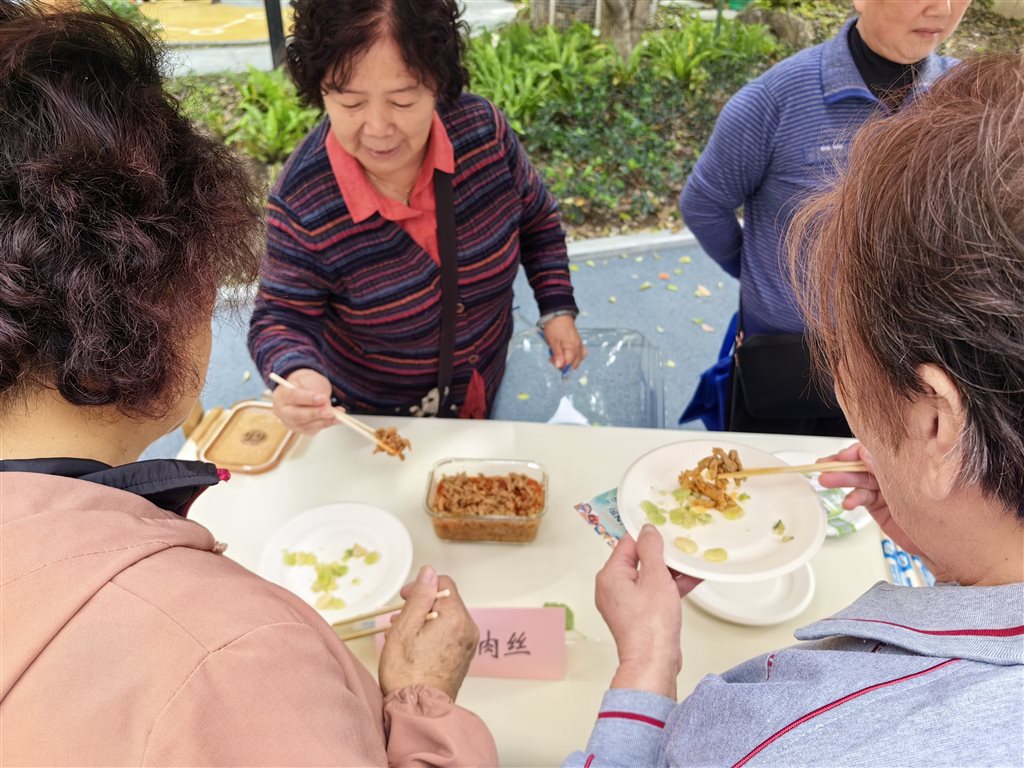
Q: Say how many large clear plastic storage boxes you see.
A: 1